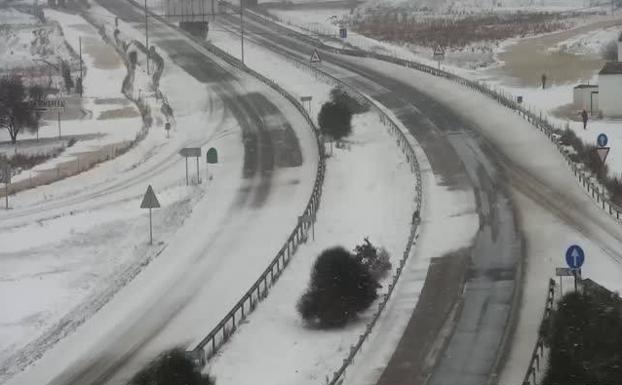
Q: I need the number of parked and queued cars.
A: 0